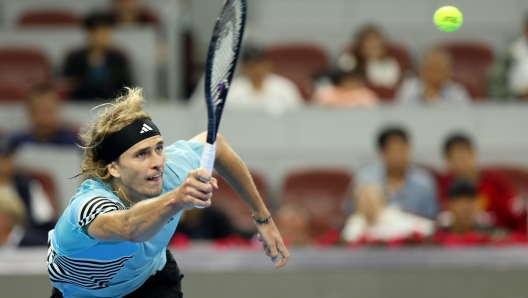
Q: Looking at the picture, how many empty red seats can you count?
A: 6